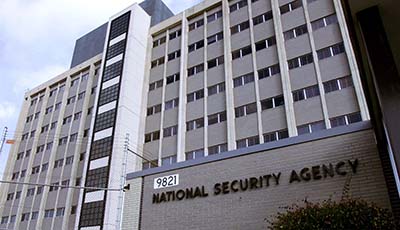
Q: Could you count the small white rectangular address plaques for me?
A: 1